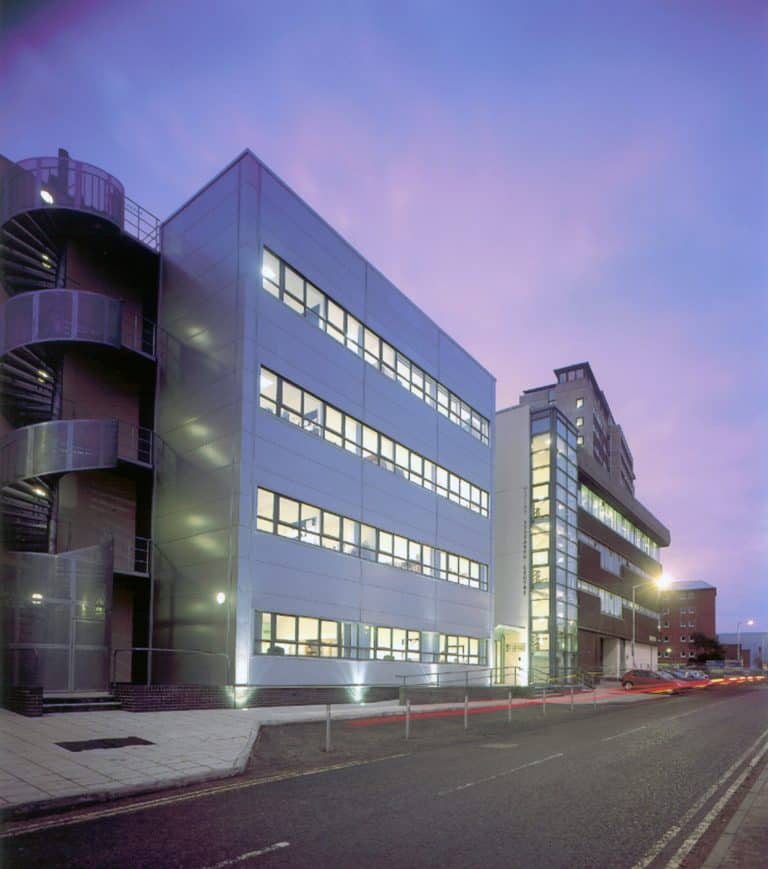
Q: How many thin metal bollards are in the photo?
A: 7